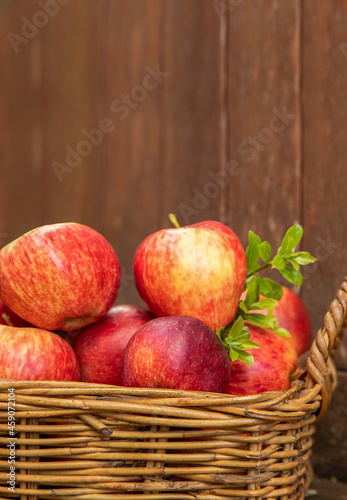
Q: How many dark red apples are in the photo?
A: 1